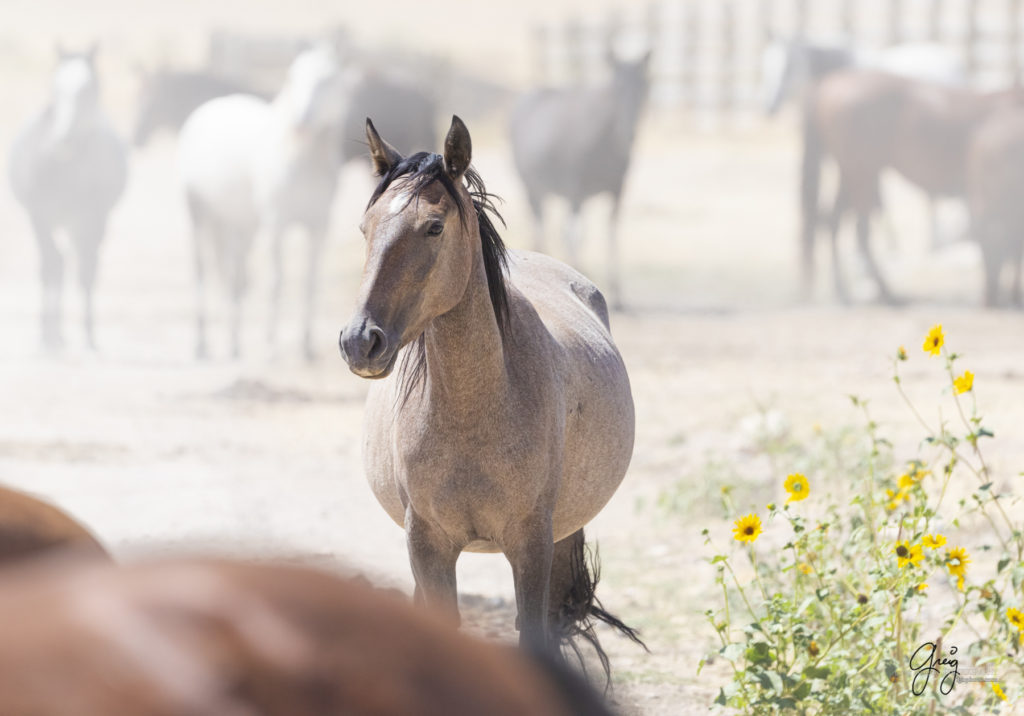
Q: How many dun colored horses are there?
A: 1